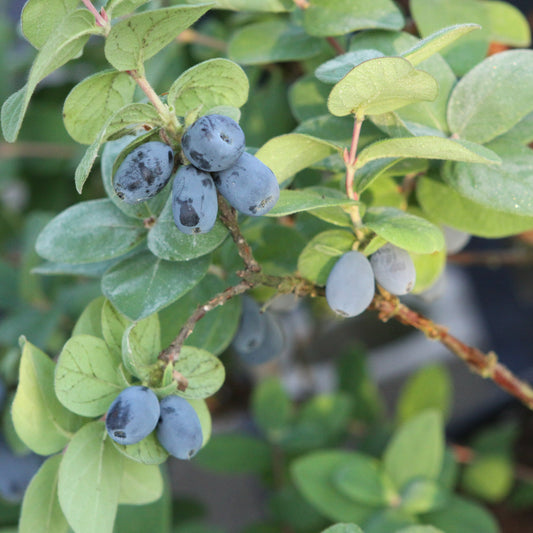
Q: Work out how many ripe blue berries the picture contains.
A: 8